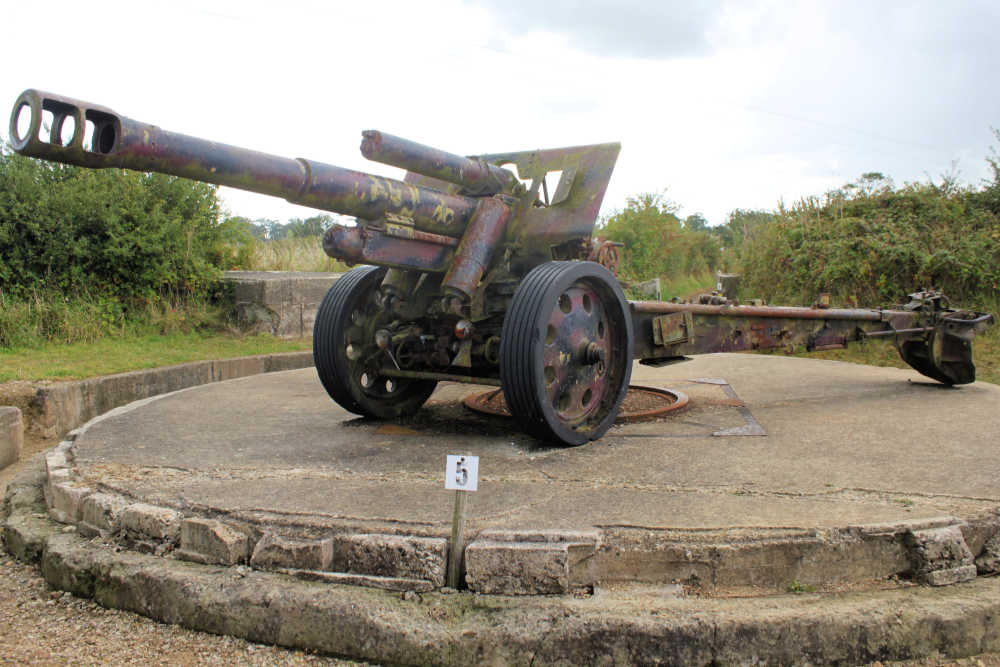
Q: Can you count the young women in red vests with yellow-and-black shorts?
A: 0